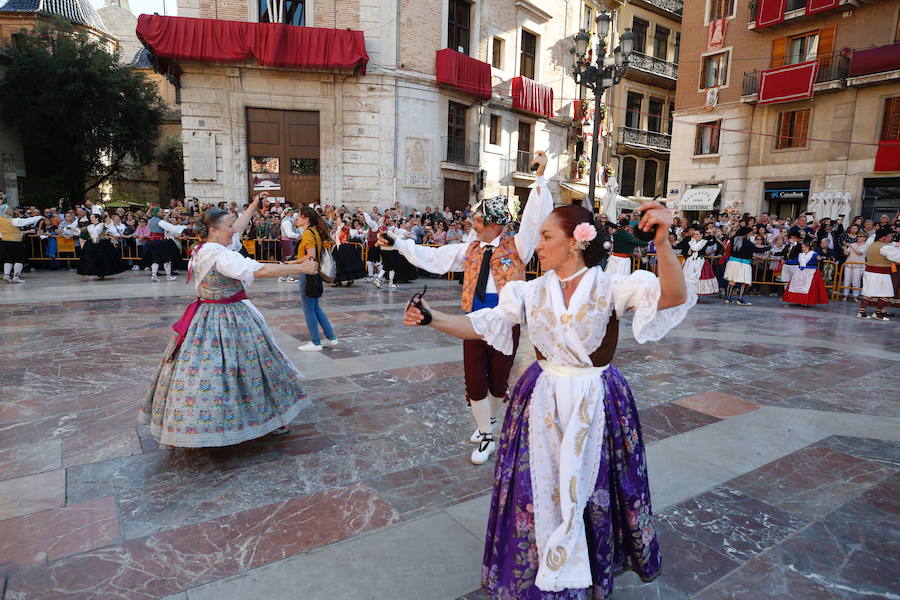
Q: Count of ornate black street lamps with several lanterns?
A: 1